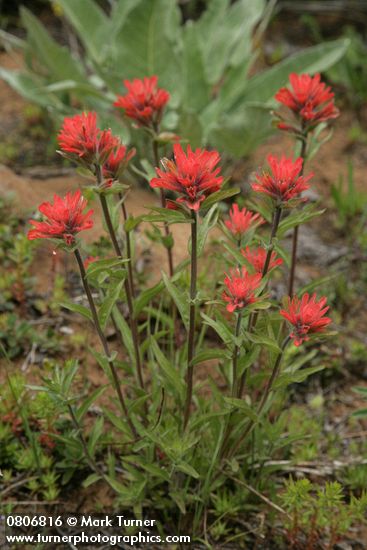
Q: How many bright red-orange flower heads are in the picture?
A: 11